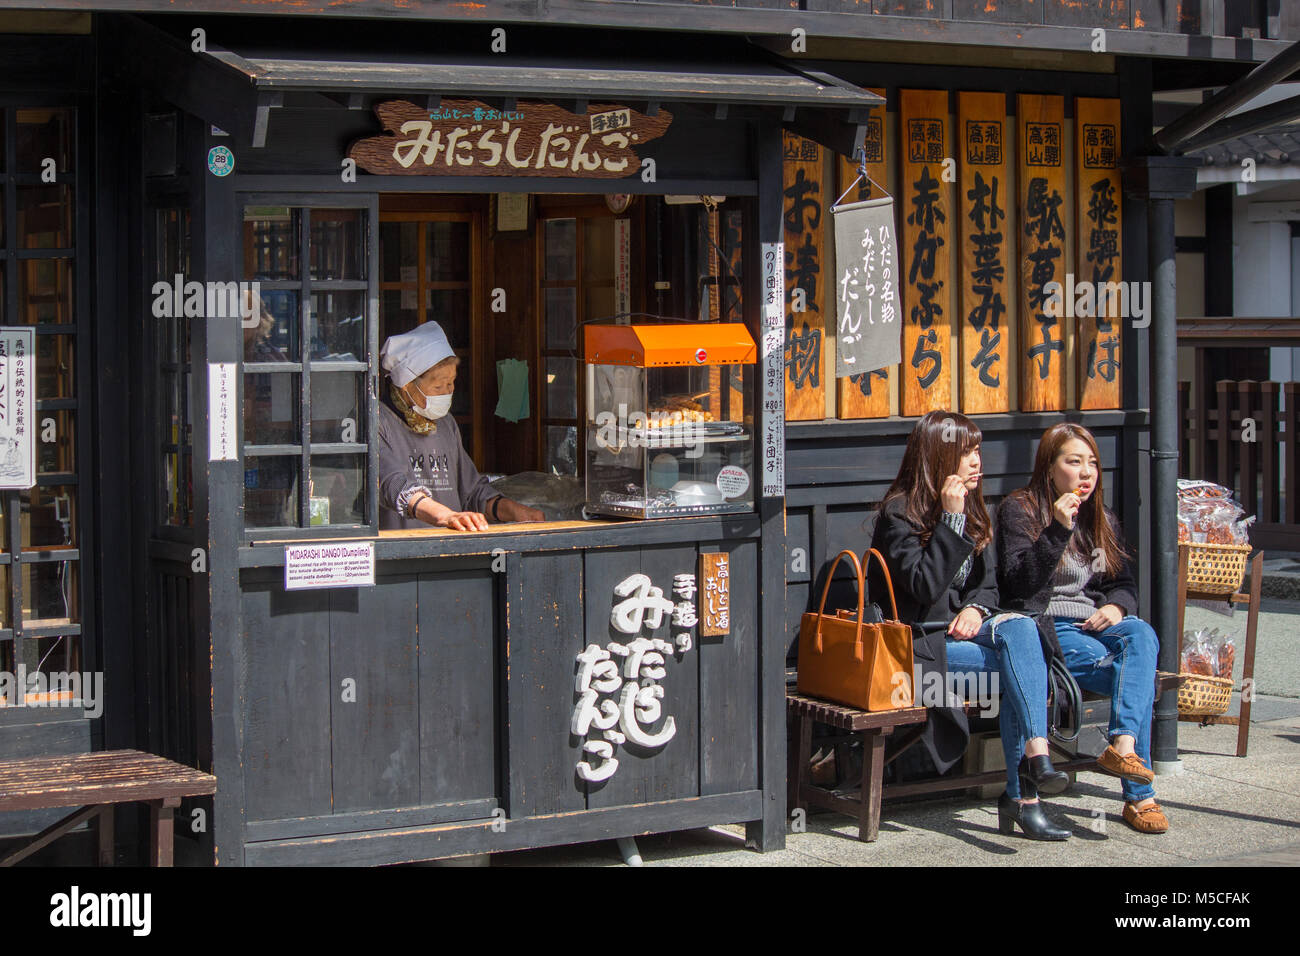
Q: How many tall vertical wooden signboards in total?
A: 6